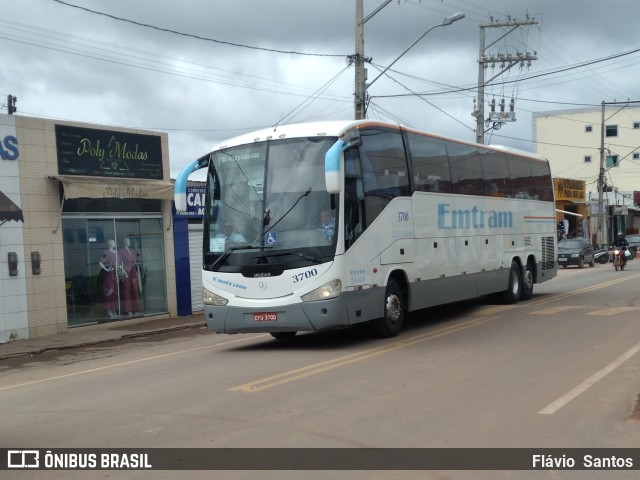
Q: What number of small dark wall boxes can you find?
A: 2